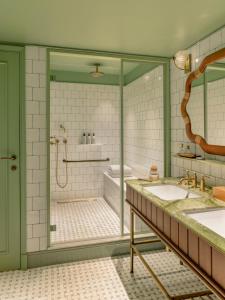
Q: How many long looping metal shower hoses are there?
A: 1